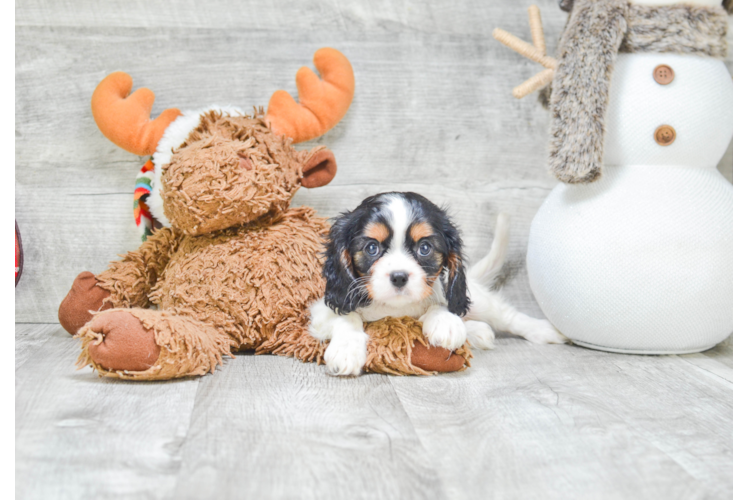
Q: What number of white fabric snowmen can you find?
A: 1